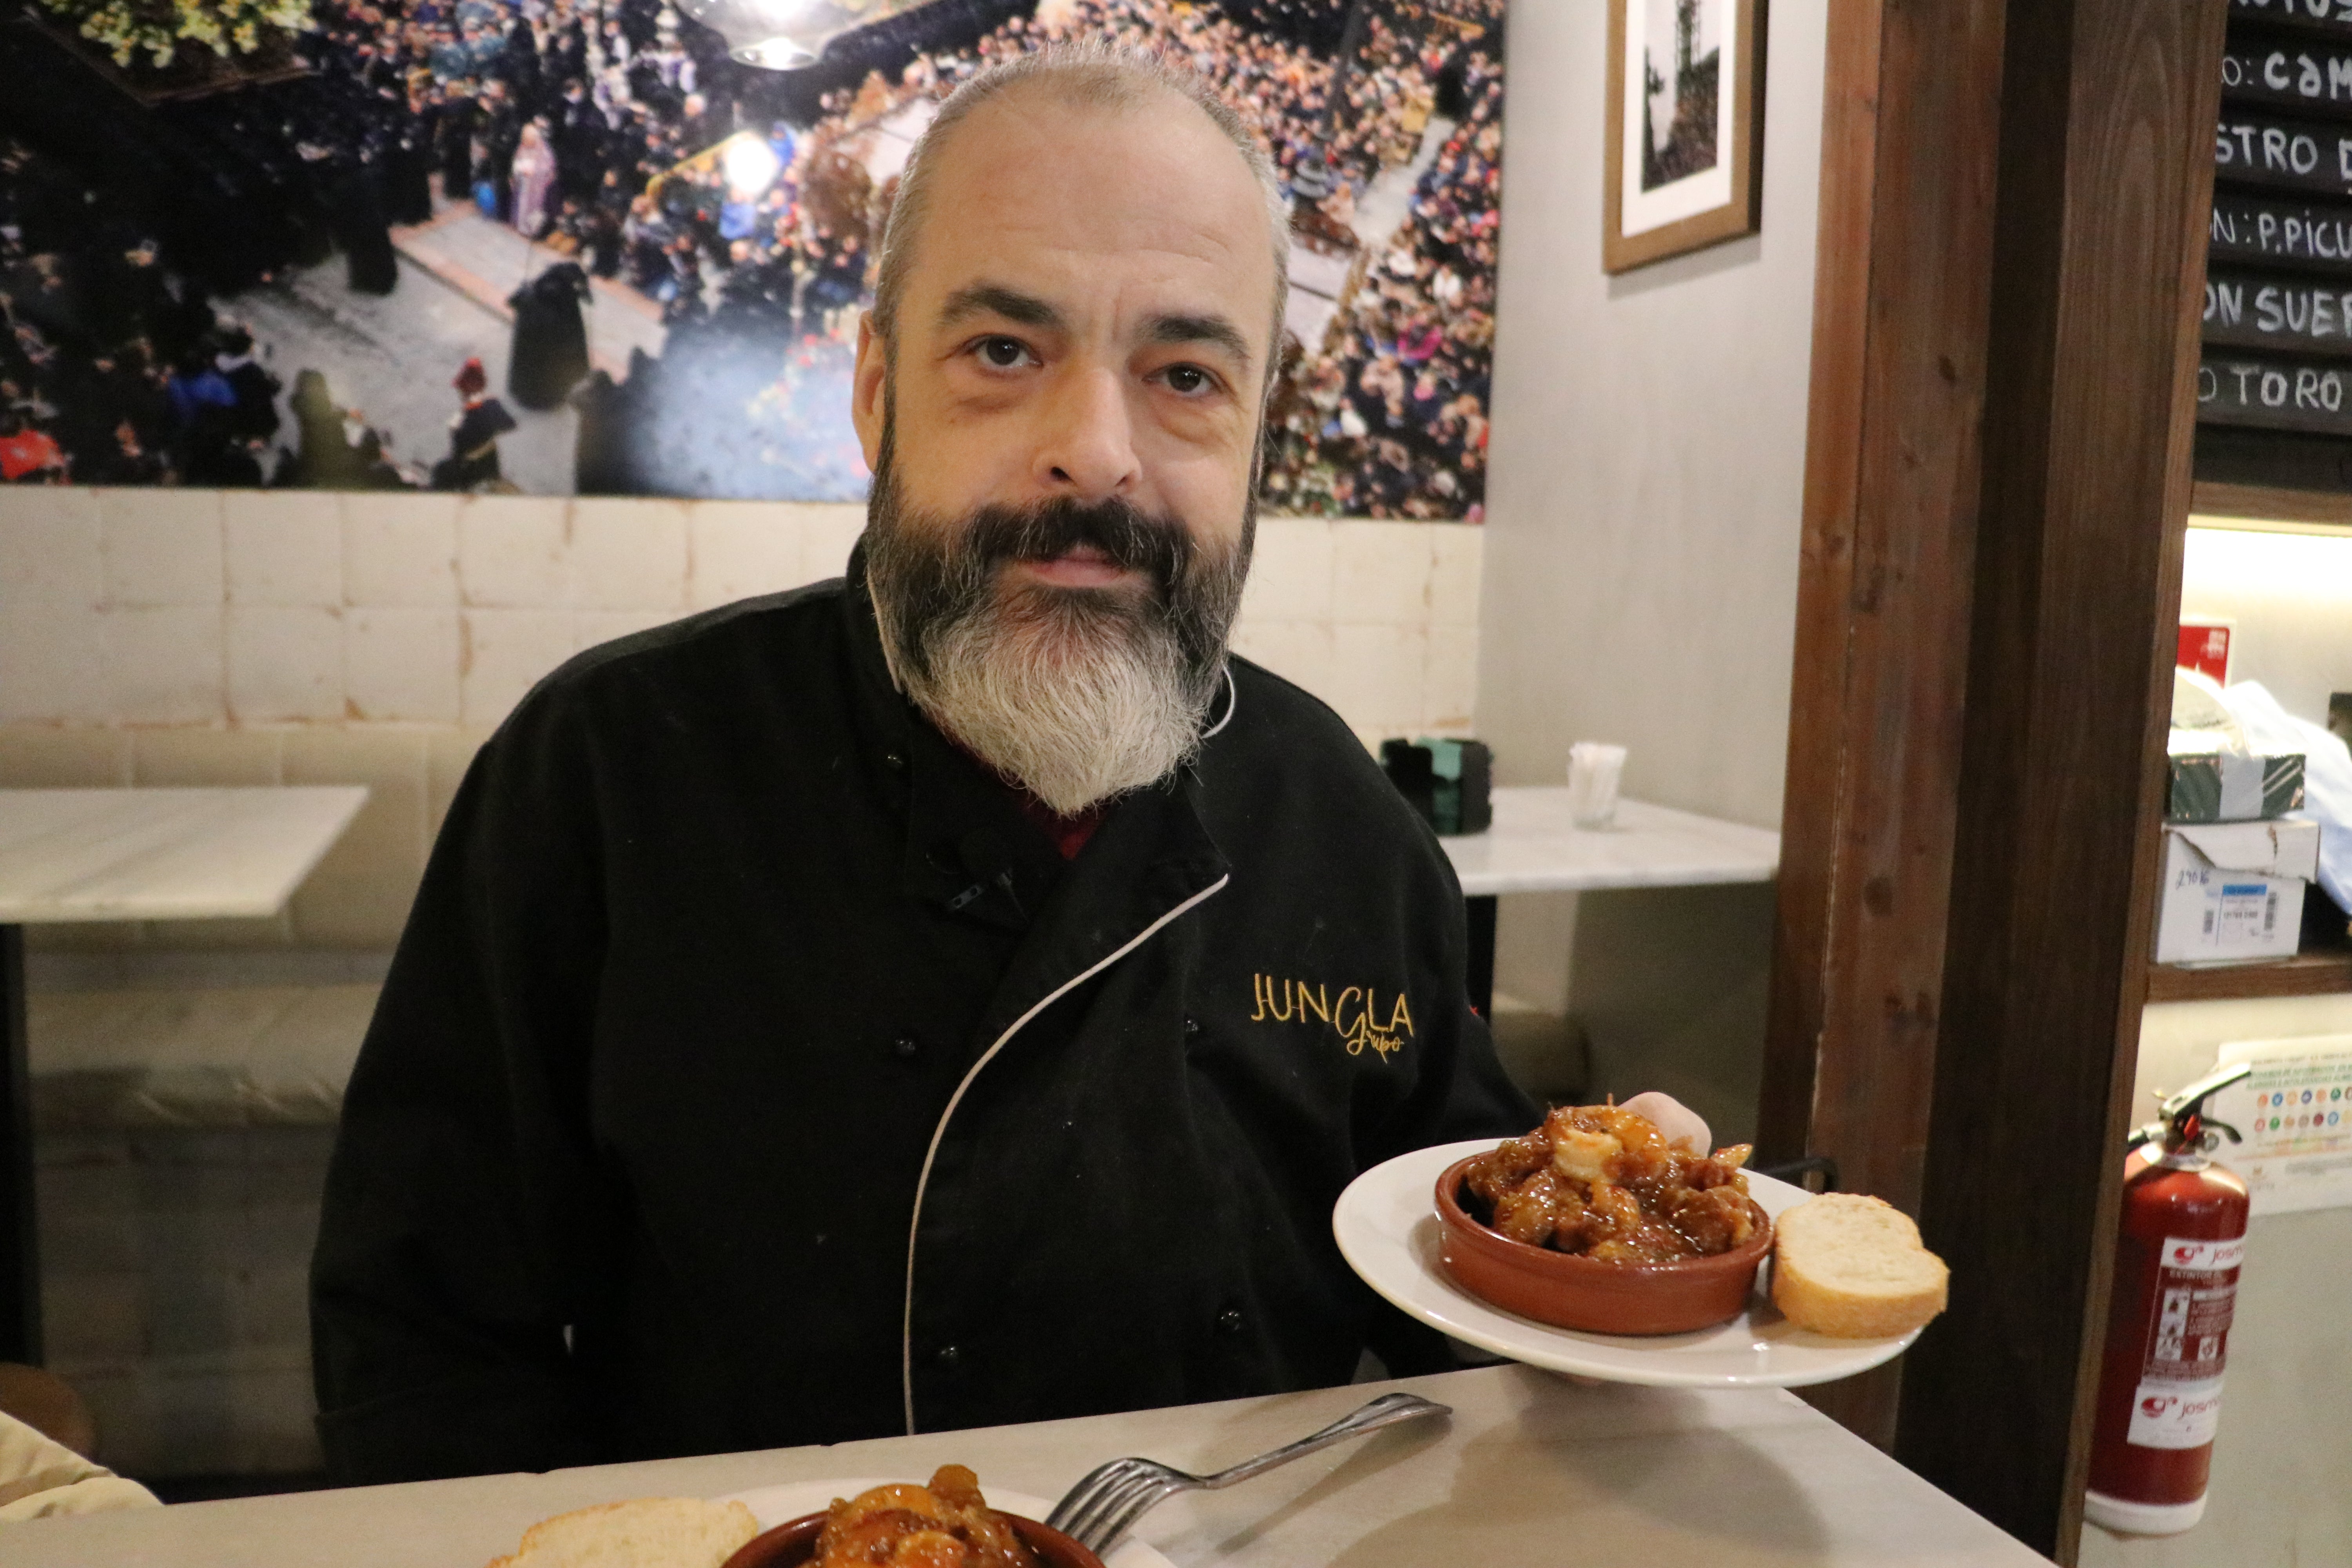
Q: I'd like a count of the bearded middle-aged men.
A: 1